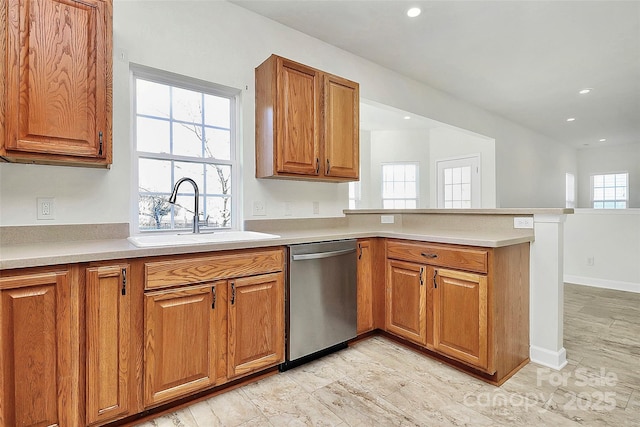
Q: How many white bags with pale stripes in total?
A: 0